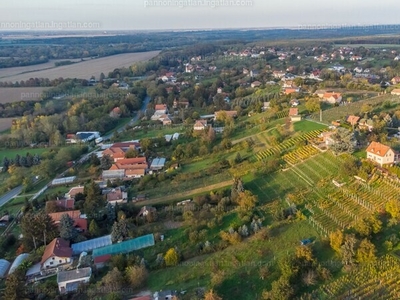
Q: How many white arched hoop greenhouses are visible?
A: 2